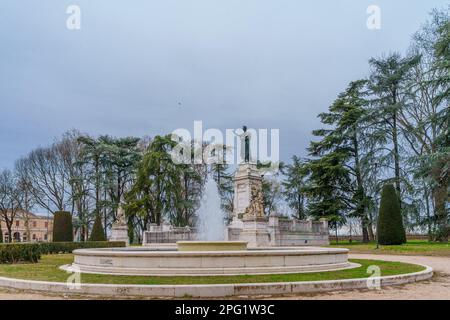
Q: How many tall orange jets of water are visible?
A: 0